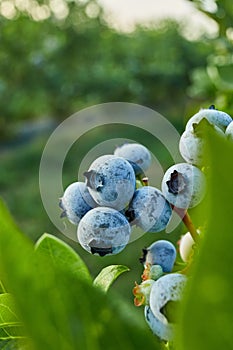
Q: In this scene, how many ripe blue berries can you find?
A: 12